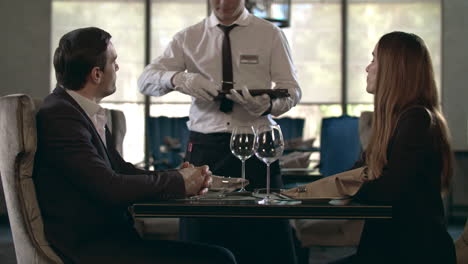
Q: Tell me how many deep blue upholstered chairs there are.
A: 3